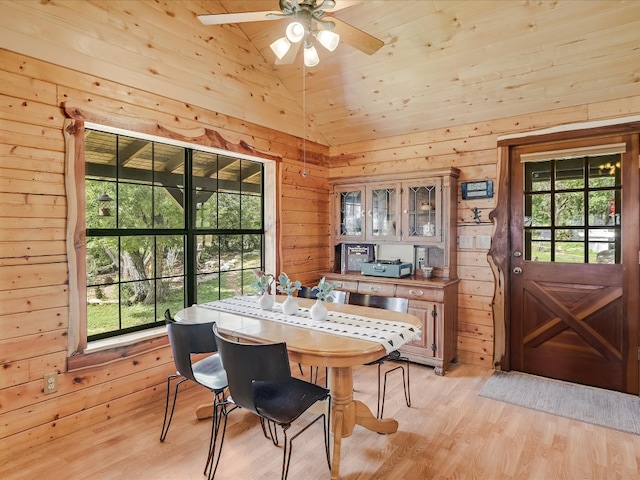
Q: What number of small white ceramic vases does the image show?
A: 3